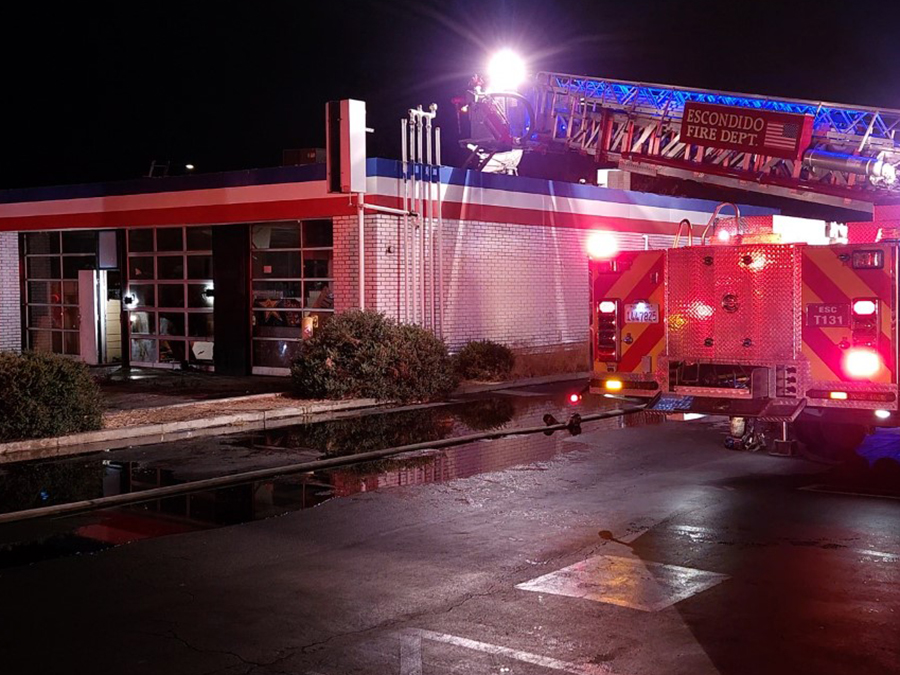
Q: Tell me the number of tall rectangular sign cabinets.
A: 1